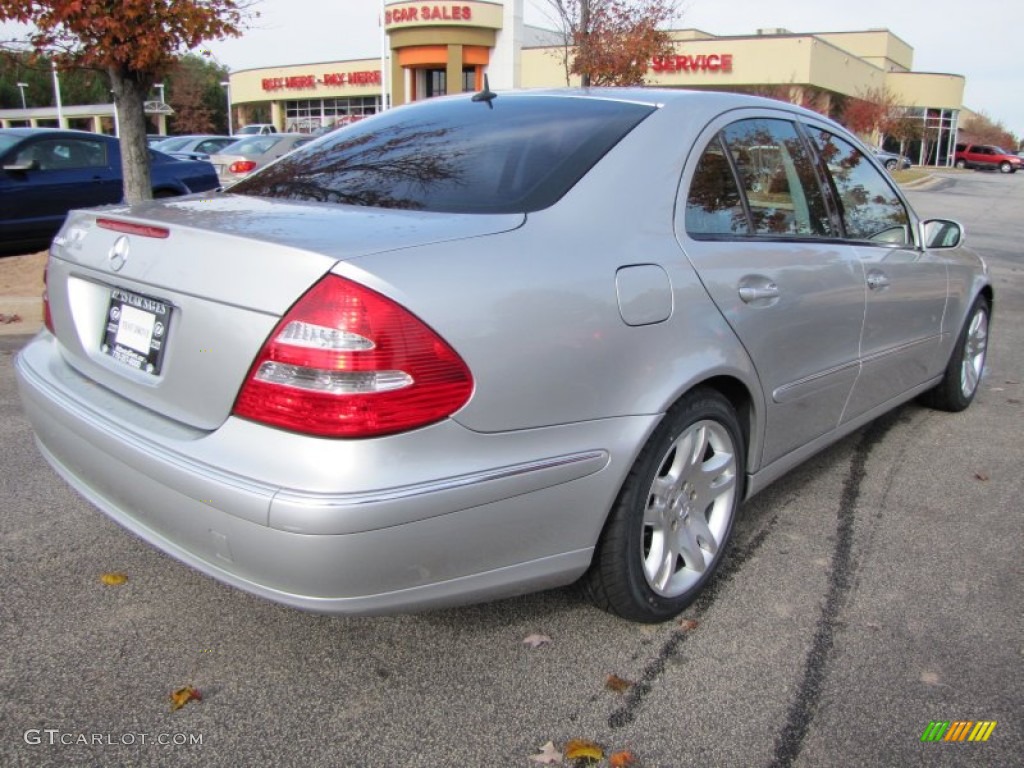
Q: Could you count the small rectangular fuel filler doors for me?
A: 1